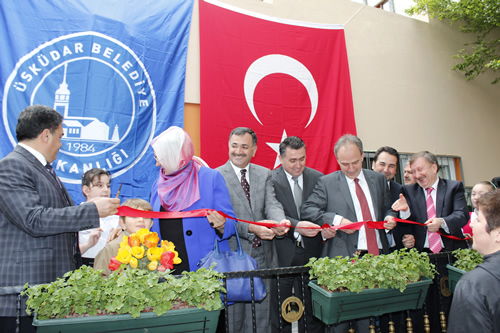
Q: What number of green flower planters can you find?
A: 3